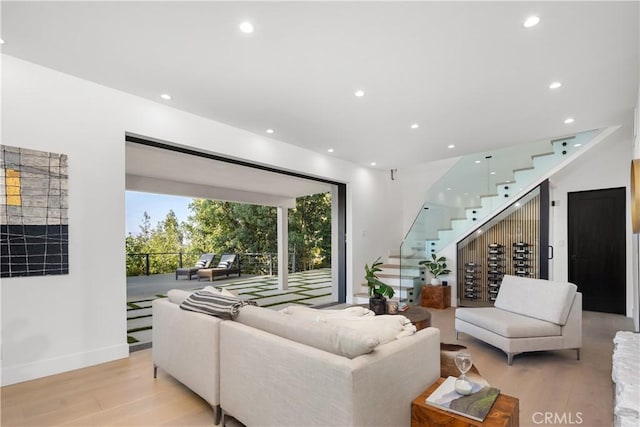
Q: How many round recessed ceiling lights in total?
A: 12